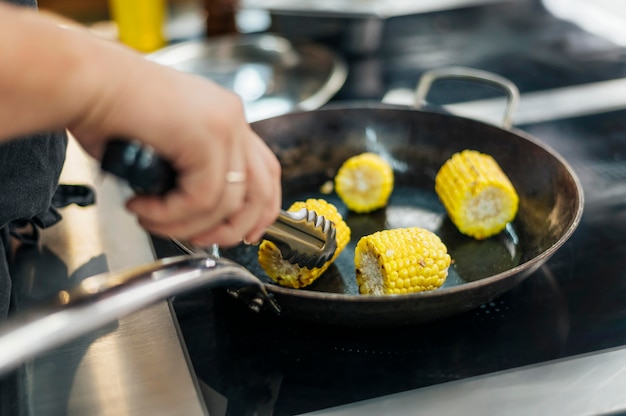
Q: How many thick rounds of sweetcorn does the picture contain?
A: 4